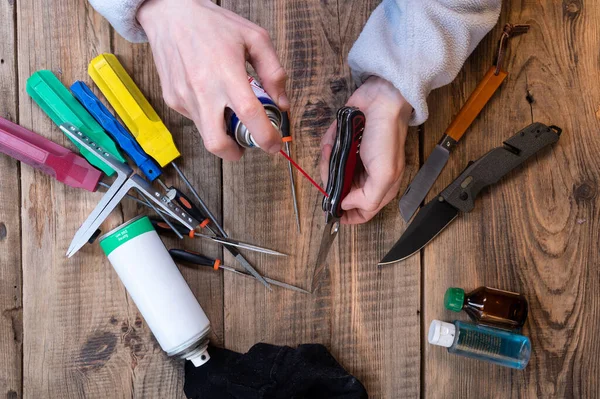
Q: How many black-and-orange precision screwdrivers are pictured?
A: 4